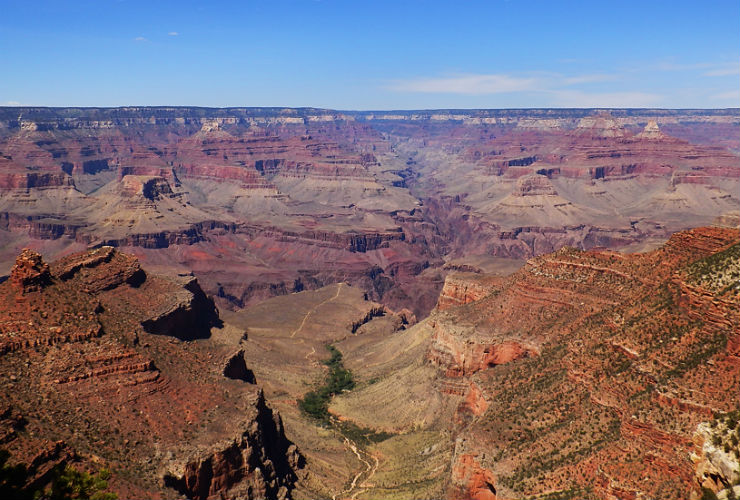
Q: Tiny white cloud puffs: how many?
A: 2